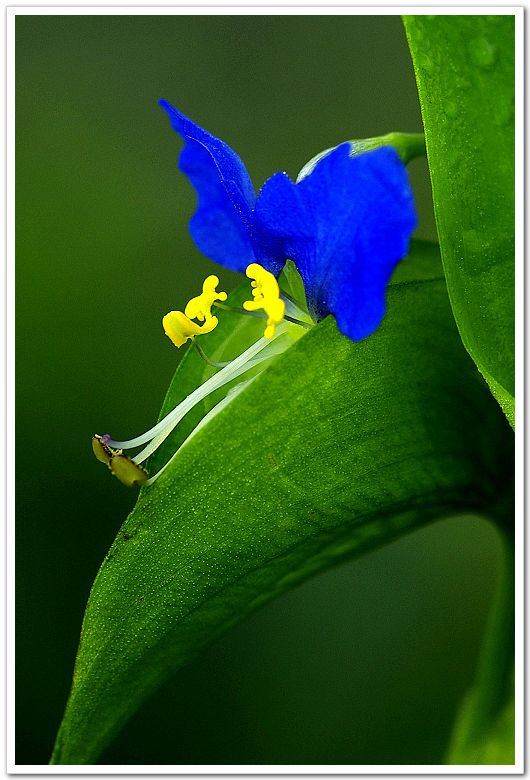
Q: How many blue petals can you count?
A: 2